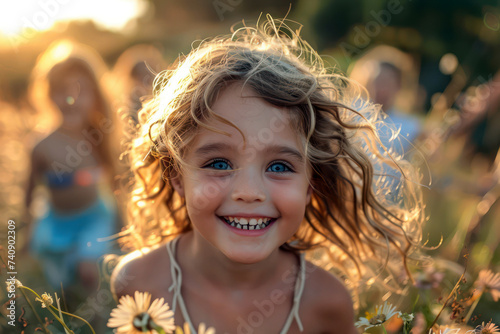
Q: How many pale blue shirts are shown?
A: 1